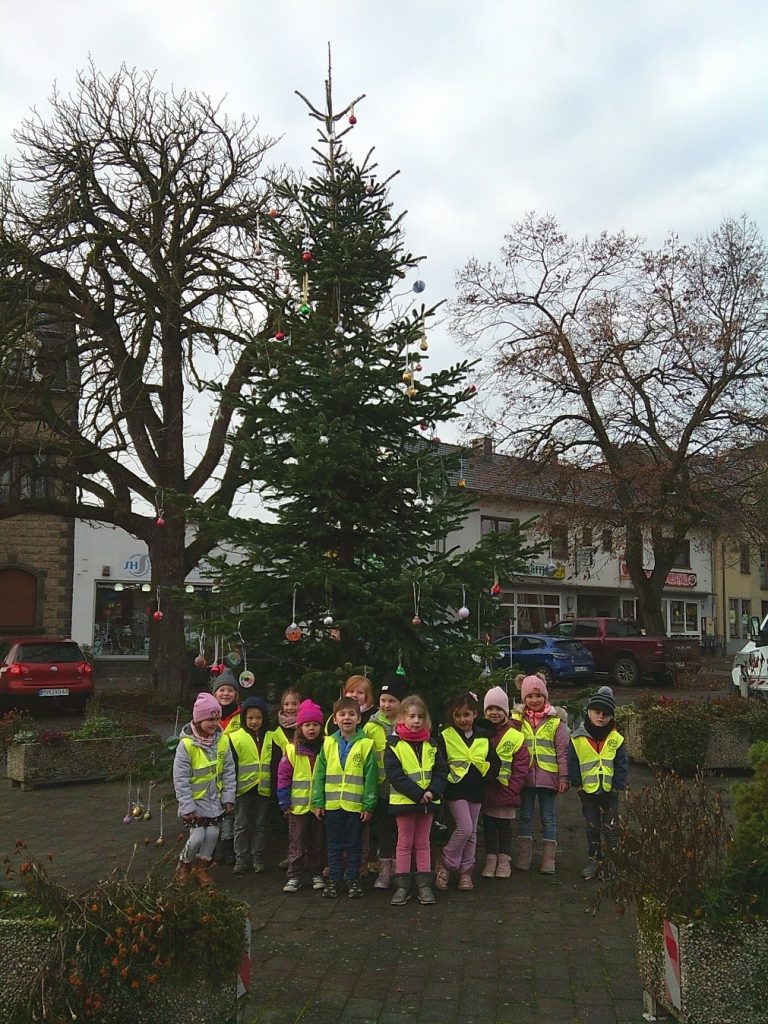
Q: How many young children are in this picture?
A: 13